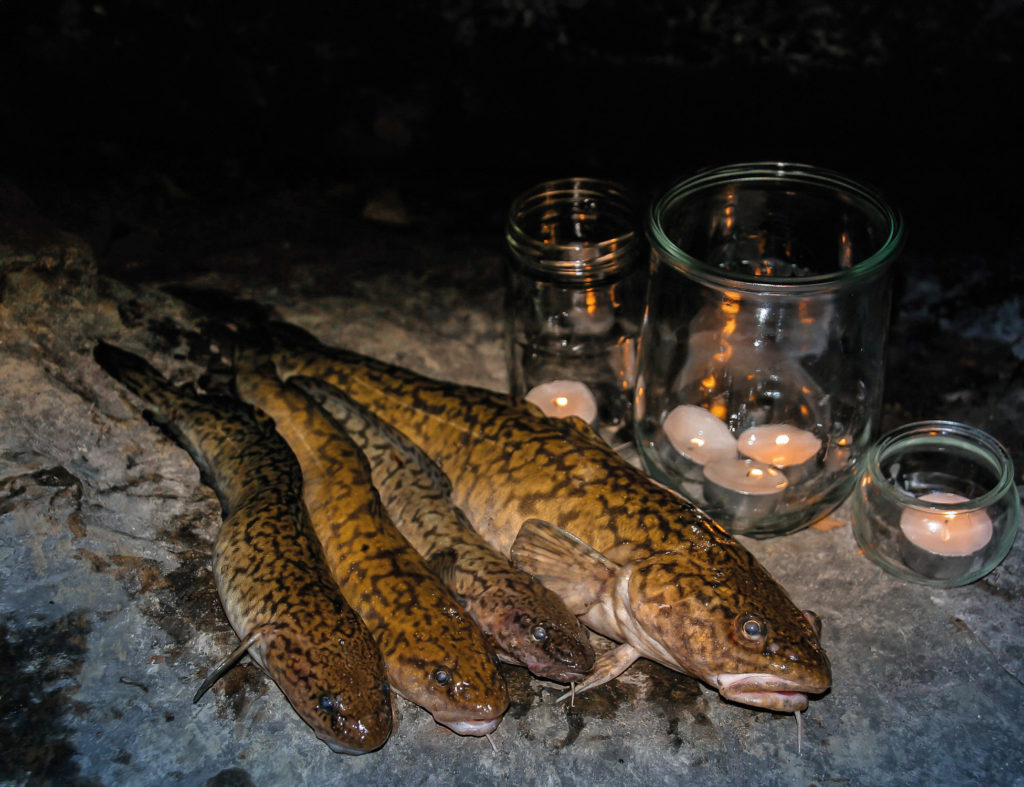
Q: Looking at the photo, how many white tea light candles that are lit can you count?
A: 5